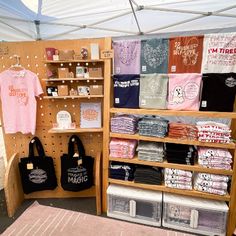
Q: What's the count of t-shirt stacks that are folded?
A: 12